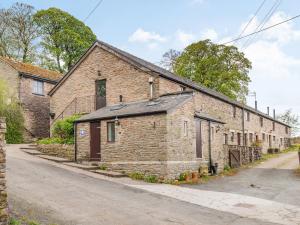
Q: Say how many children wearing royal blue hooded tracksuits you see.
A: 0